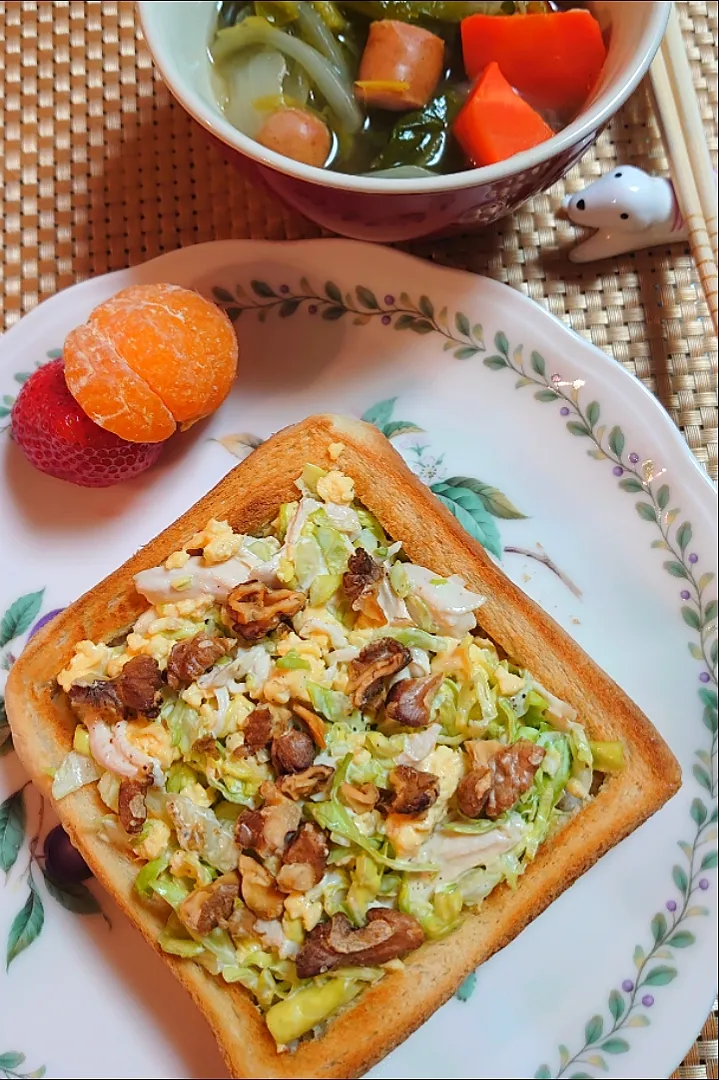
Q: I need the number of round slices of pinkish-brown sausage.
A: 2